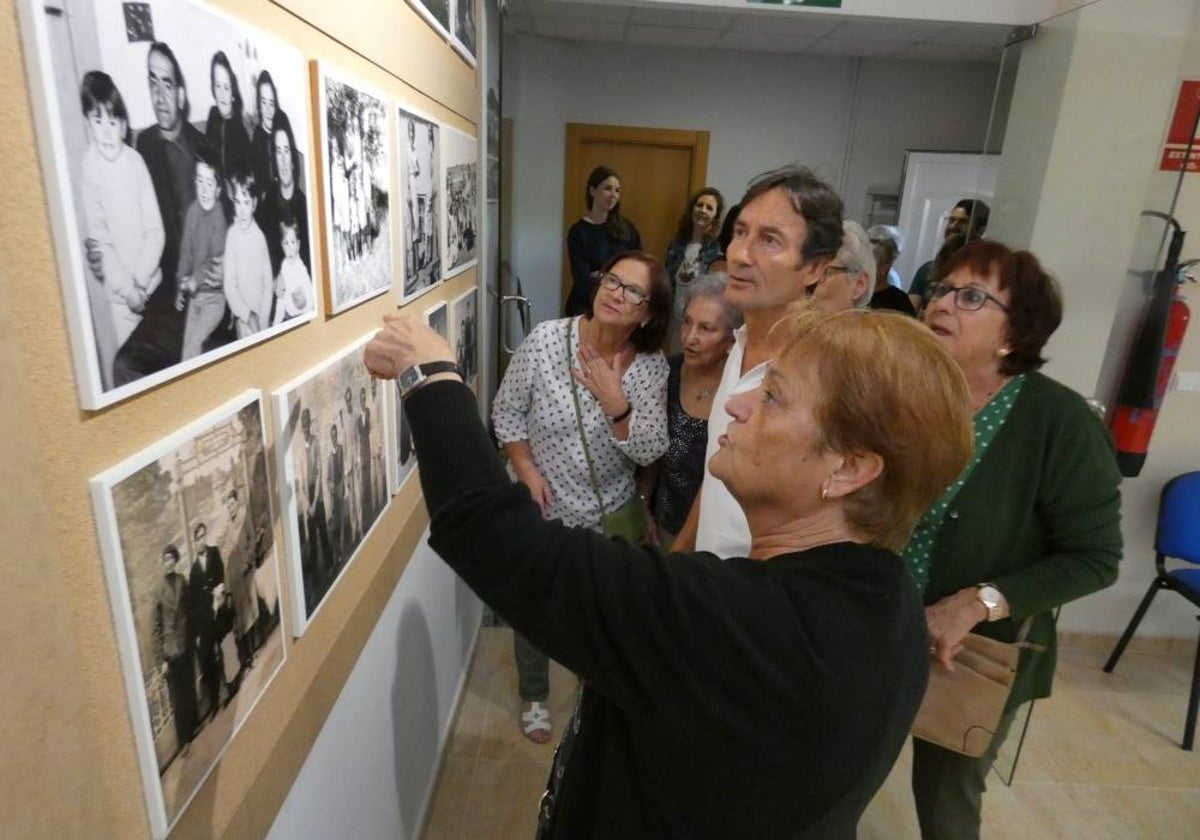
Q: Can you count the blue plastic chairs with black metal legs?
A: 1